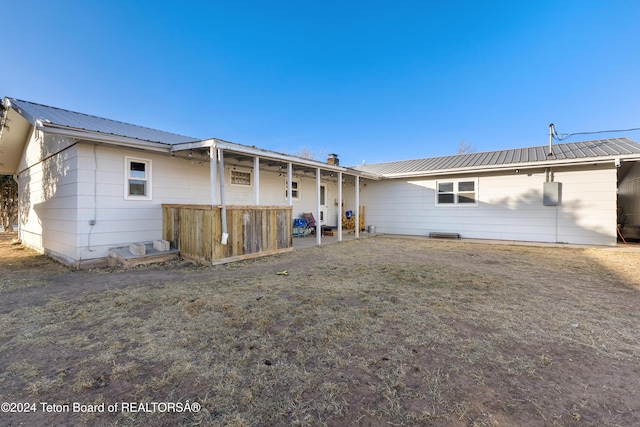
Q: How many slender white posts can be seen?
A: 6